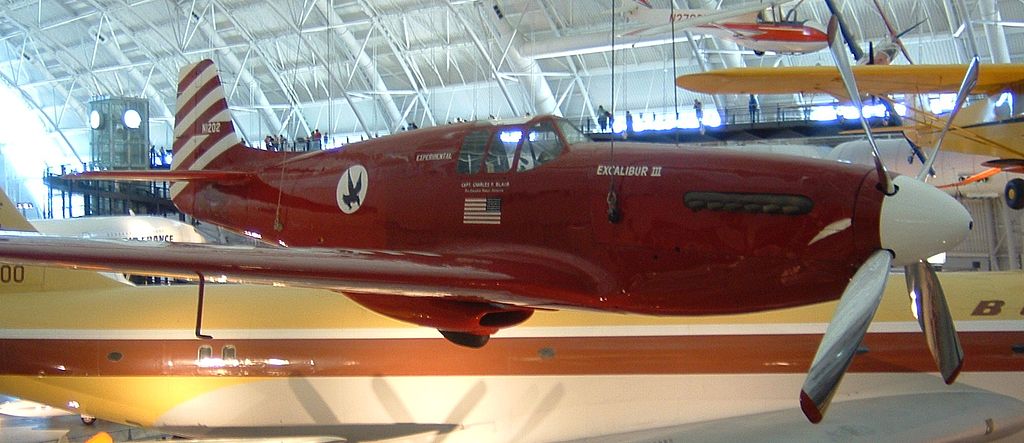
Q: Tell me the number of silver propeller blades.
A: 4